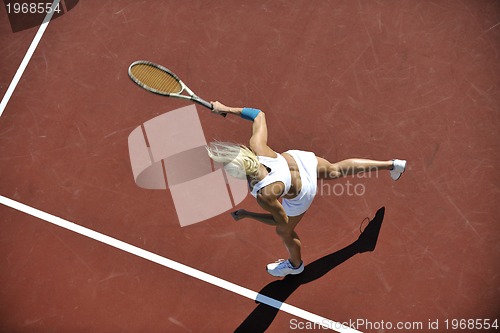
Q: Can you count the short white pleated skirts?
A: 1